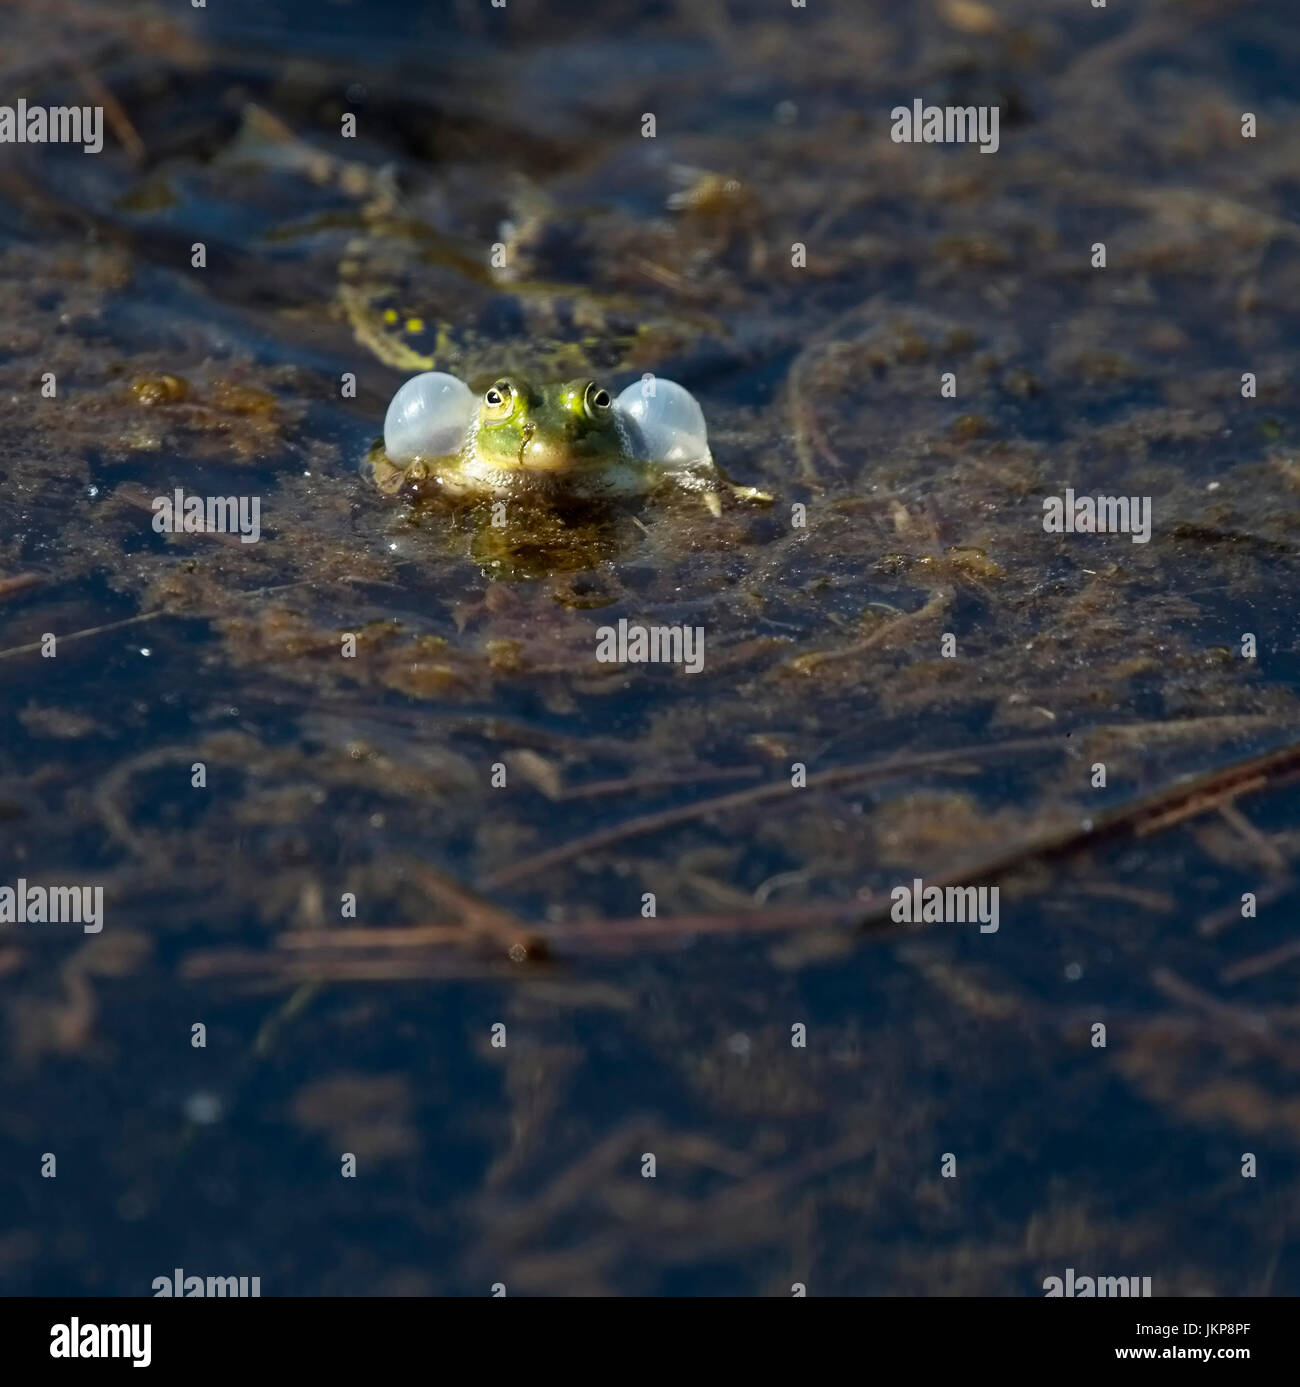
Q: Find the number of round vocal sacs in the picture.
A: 2